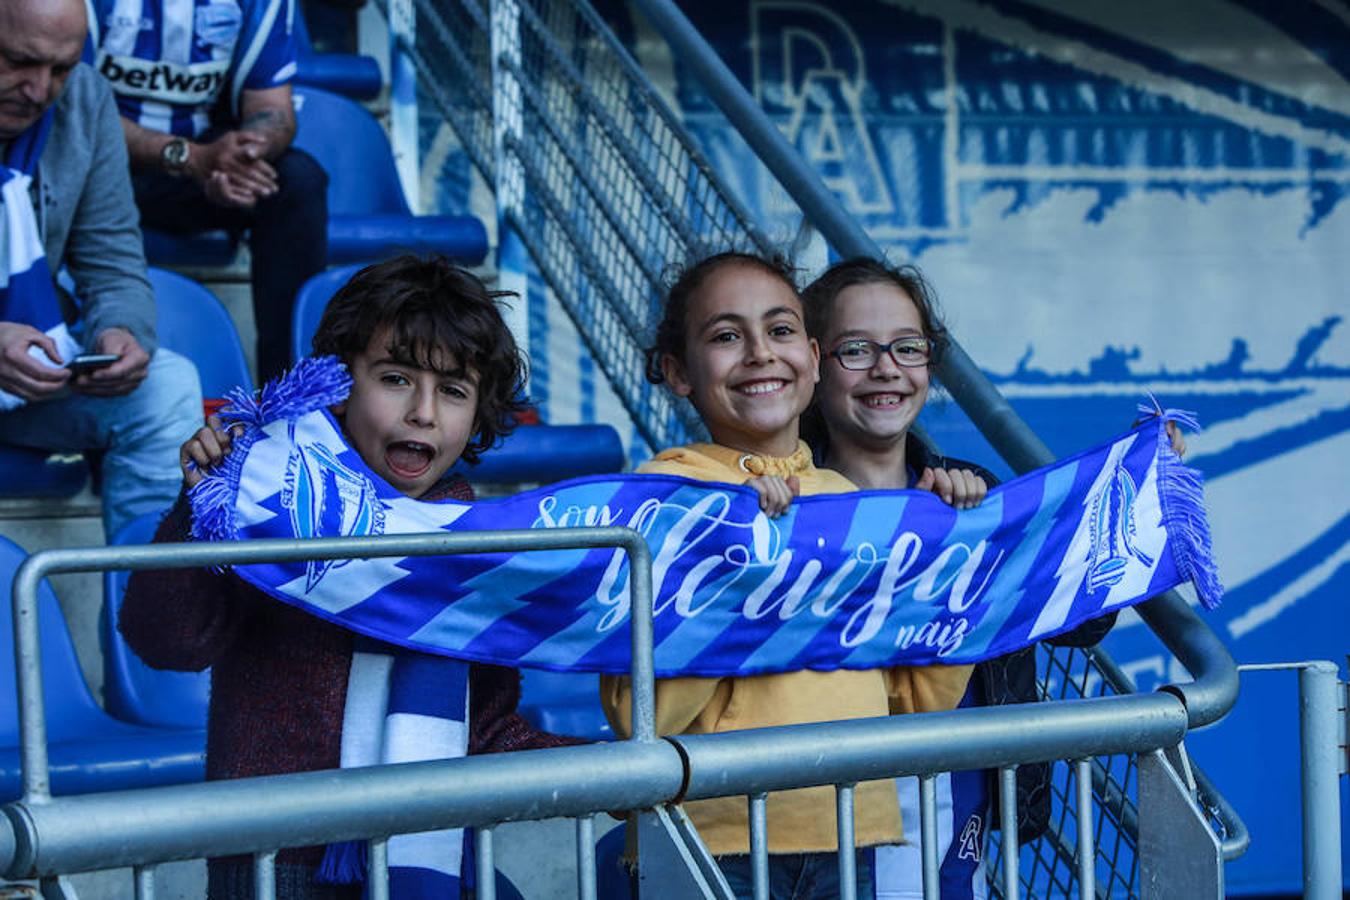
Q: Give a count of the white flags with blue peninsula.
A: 0